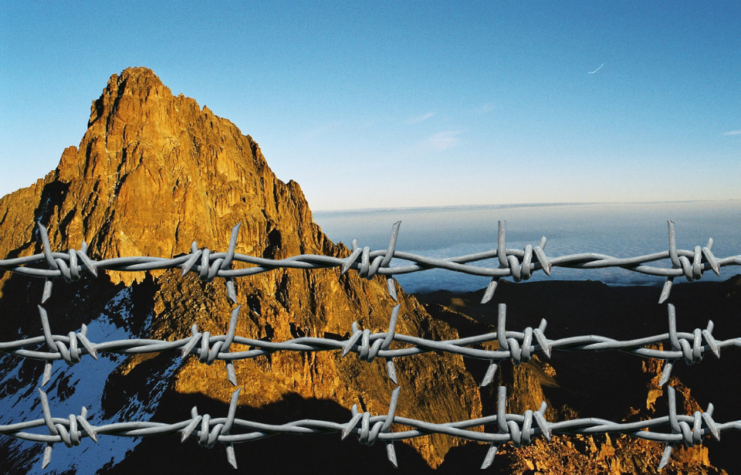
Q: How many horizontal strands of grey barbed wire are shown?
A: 3